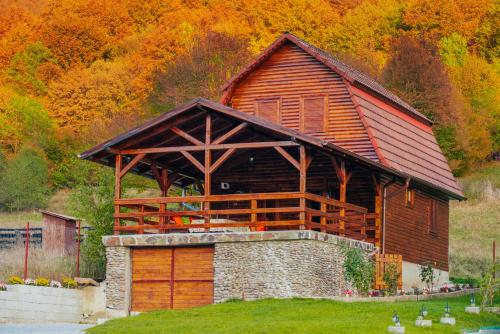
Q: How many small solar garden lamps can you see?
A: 4